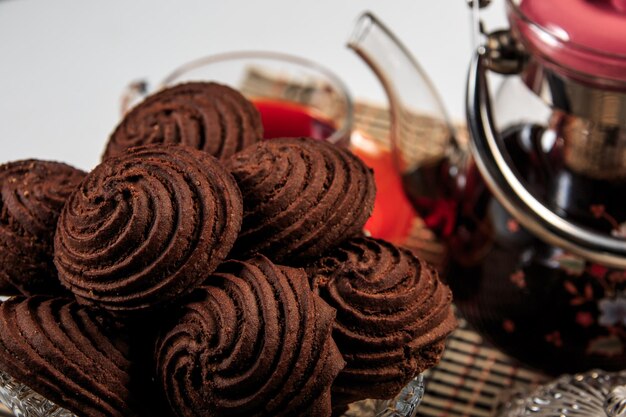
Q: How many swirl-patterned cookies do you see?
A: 7